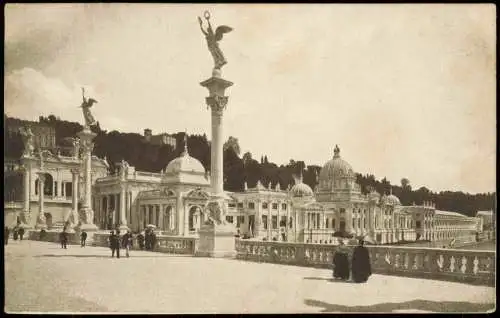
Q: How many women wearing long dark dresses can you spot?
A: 2